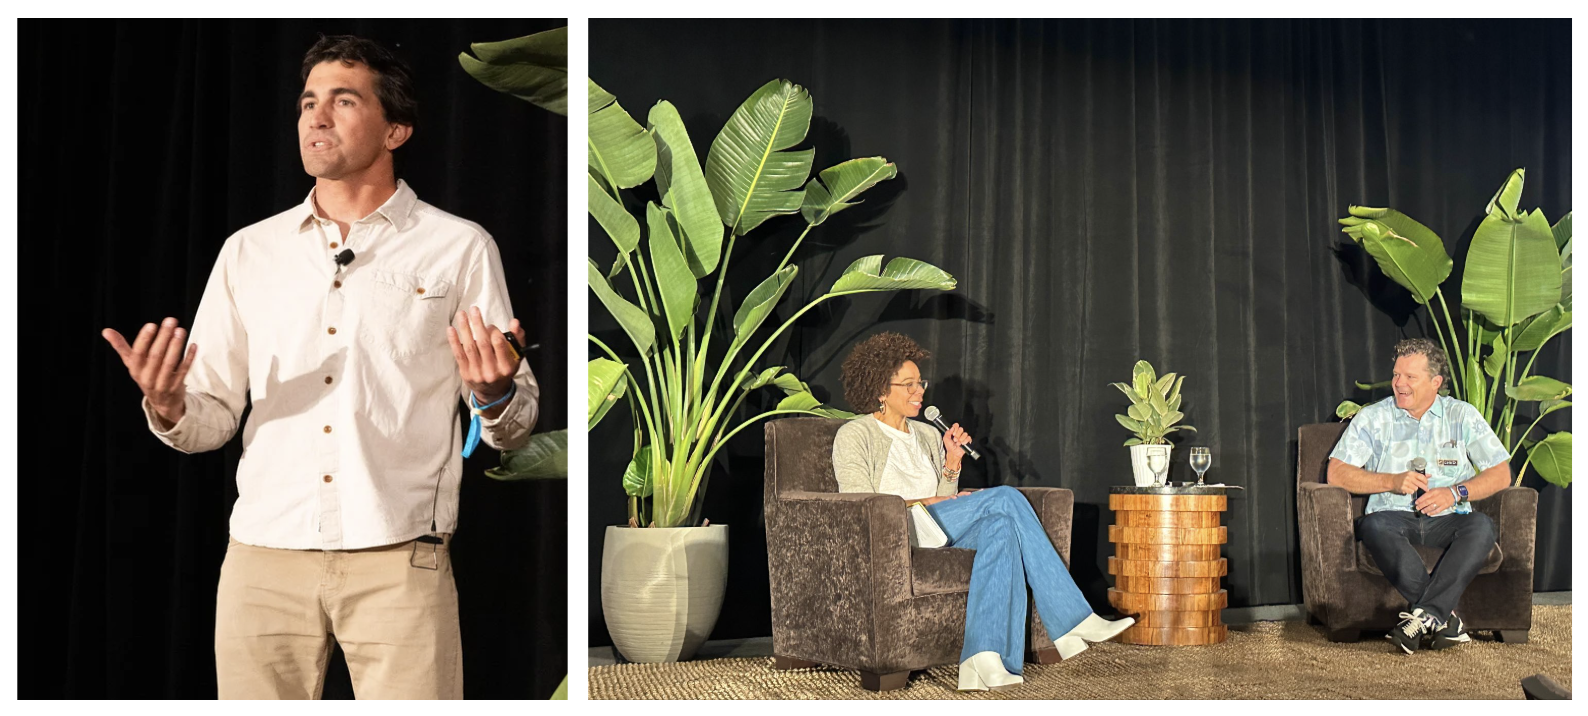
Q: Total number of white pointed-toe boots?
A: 2